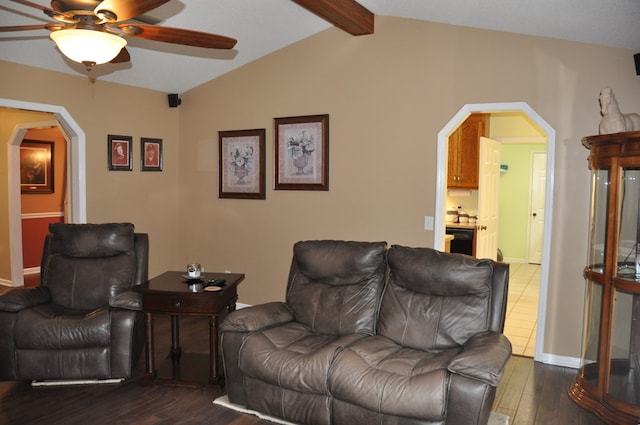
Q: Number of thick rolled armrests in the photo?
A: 4